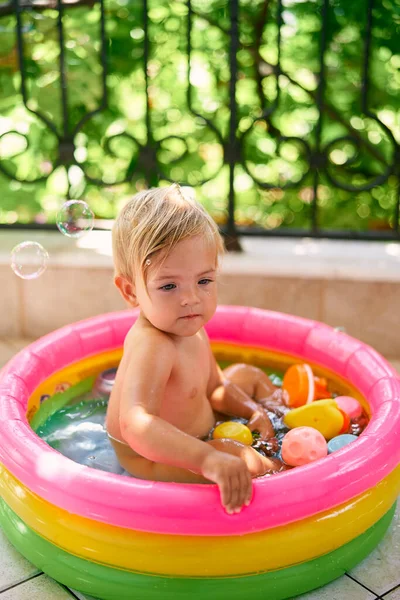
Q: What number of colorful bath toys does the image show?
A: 6